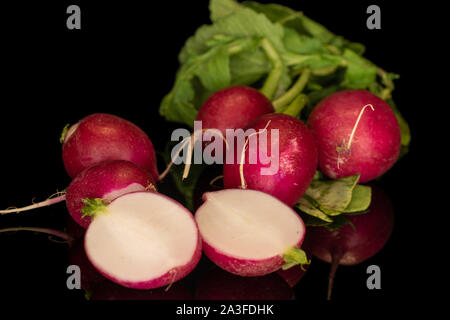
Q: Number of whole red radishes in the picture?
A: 5